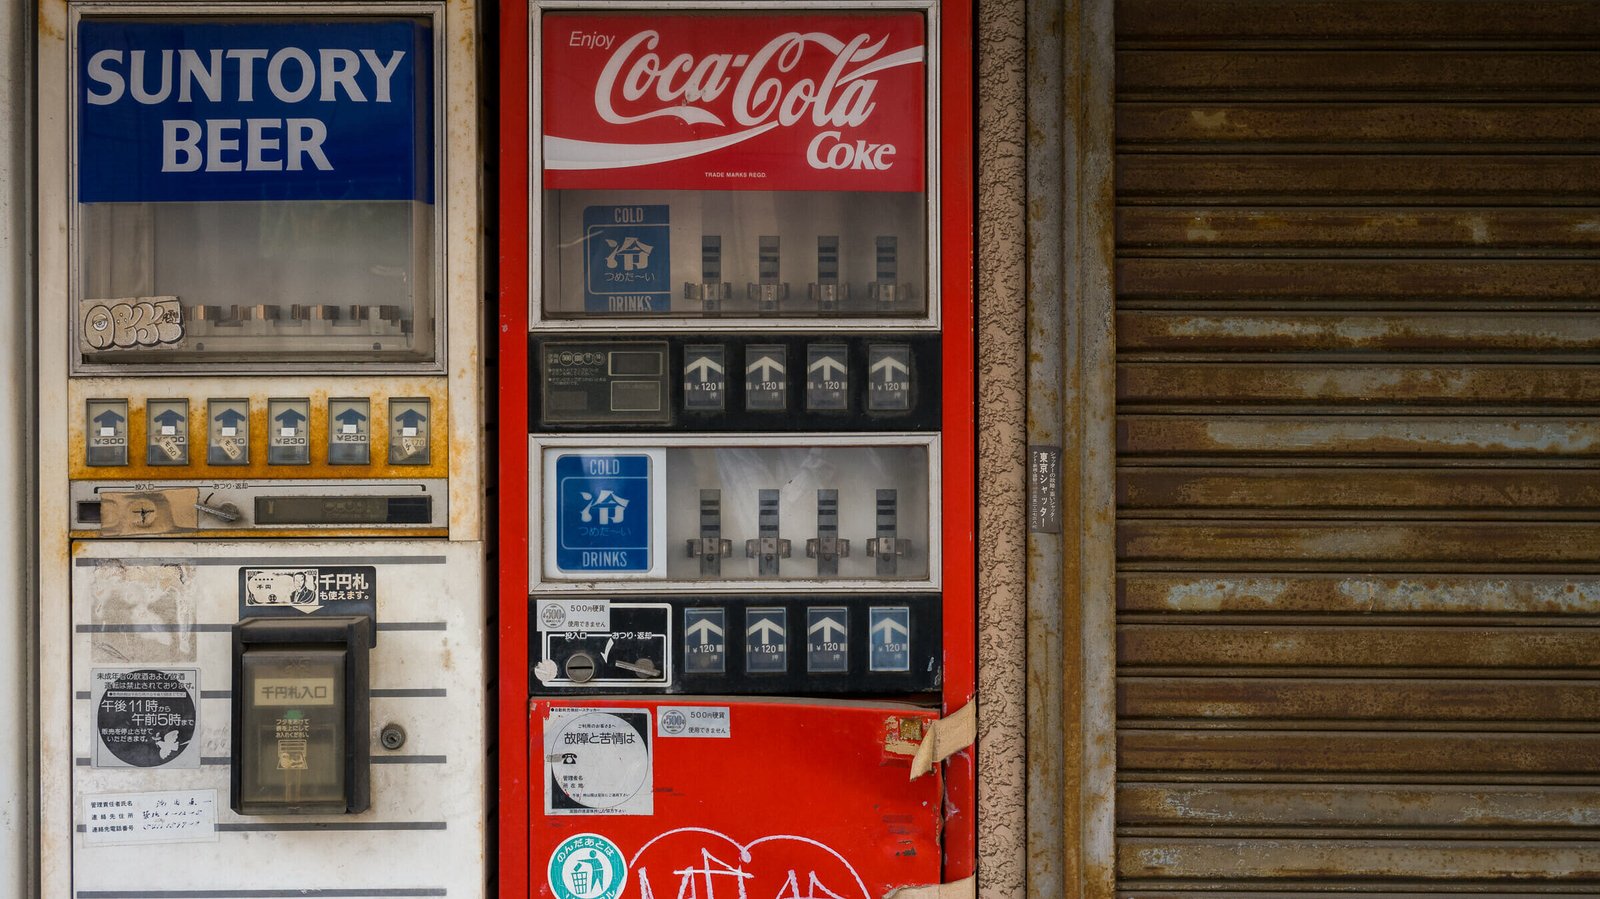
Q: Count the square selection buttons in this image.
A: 14